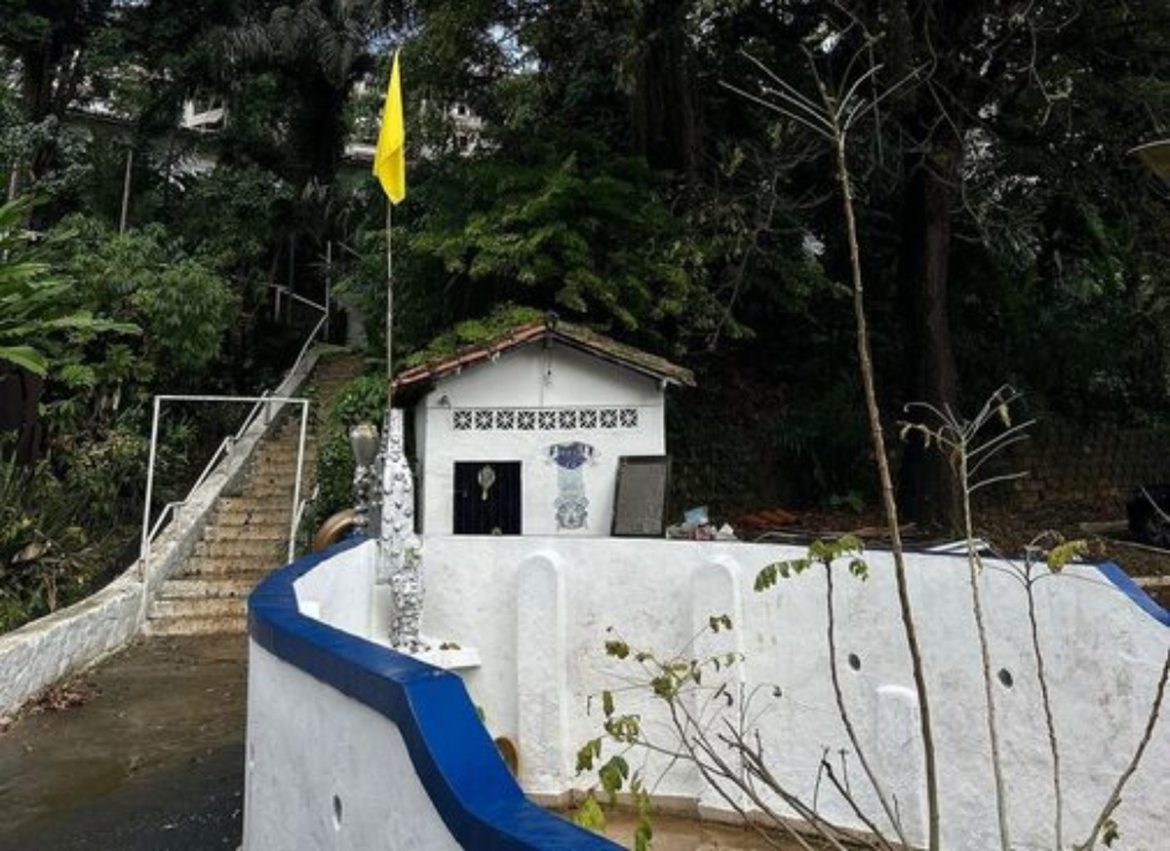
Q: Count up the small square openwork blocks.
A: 9